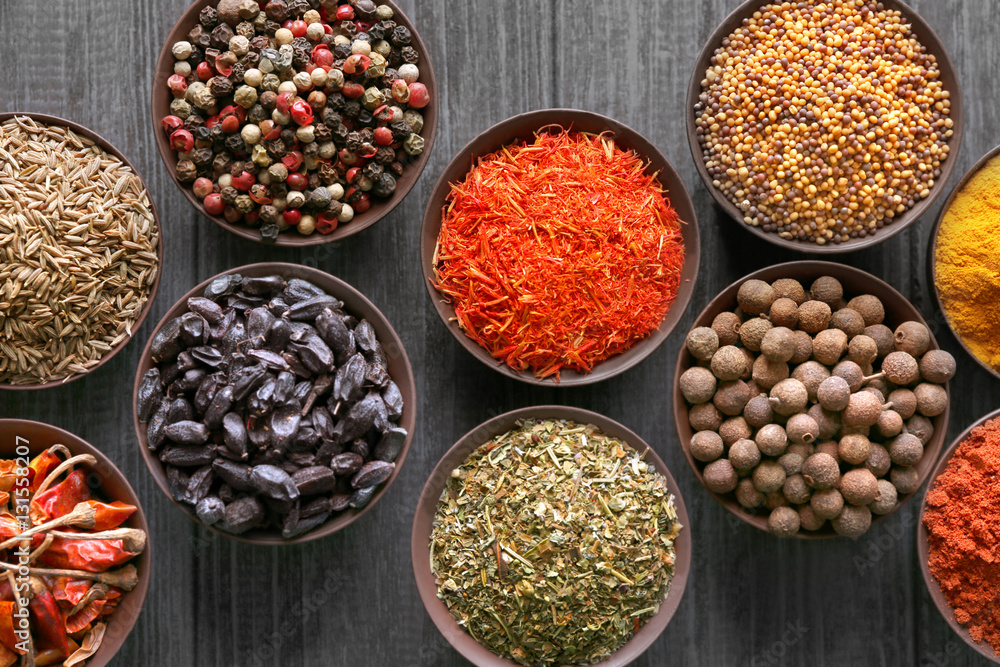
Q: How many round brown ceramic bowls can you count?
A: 10